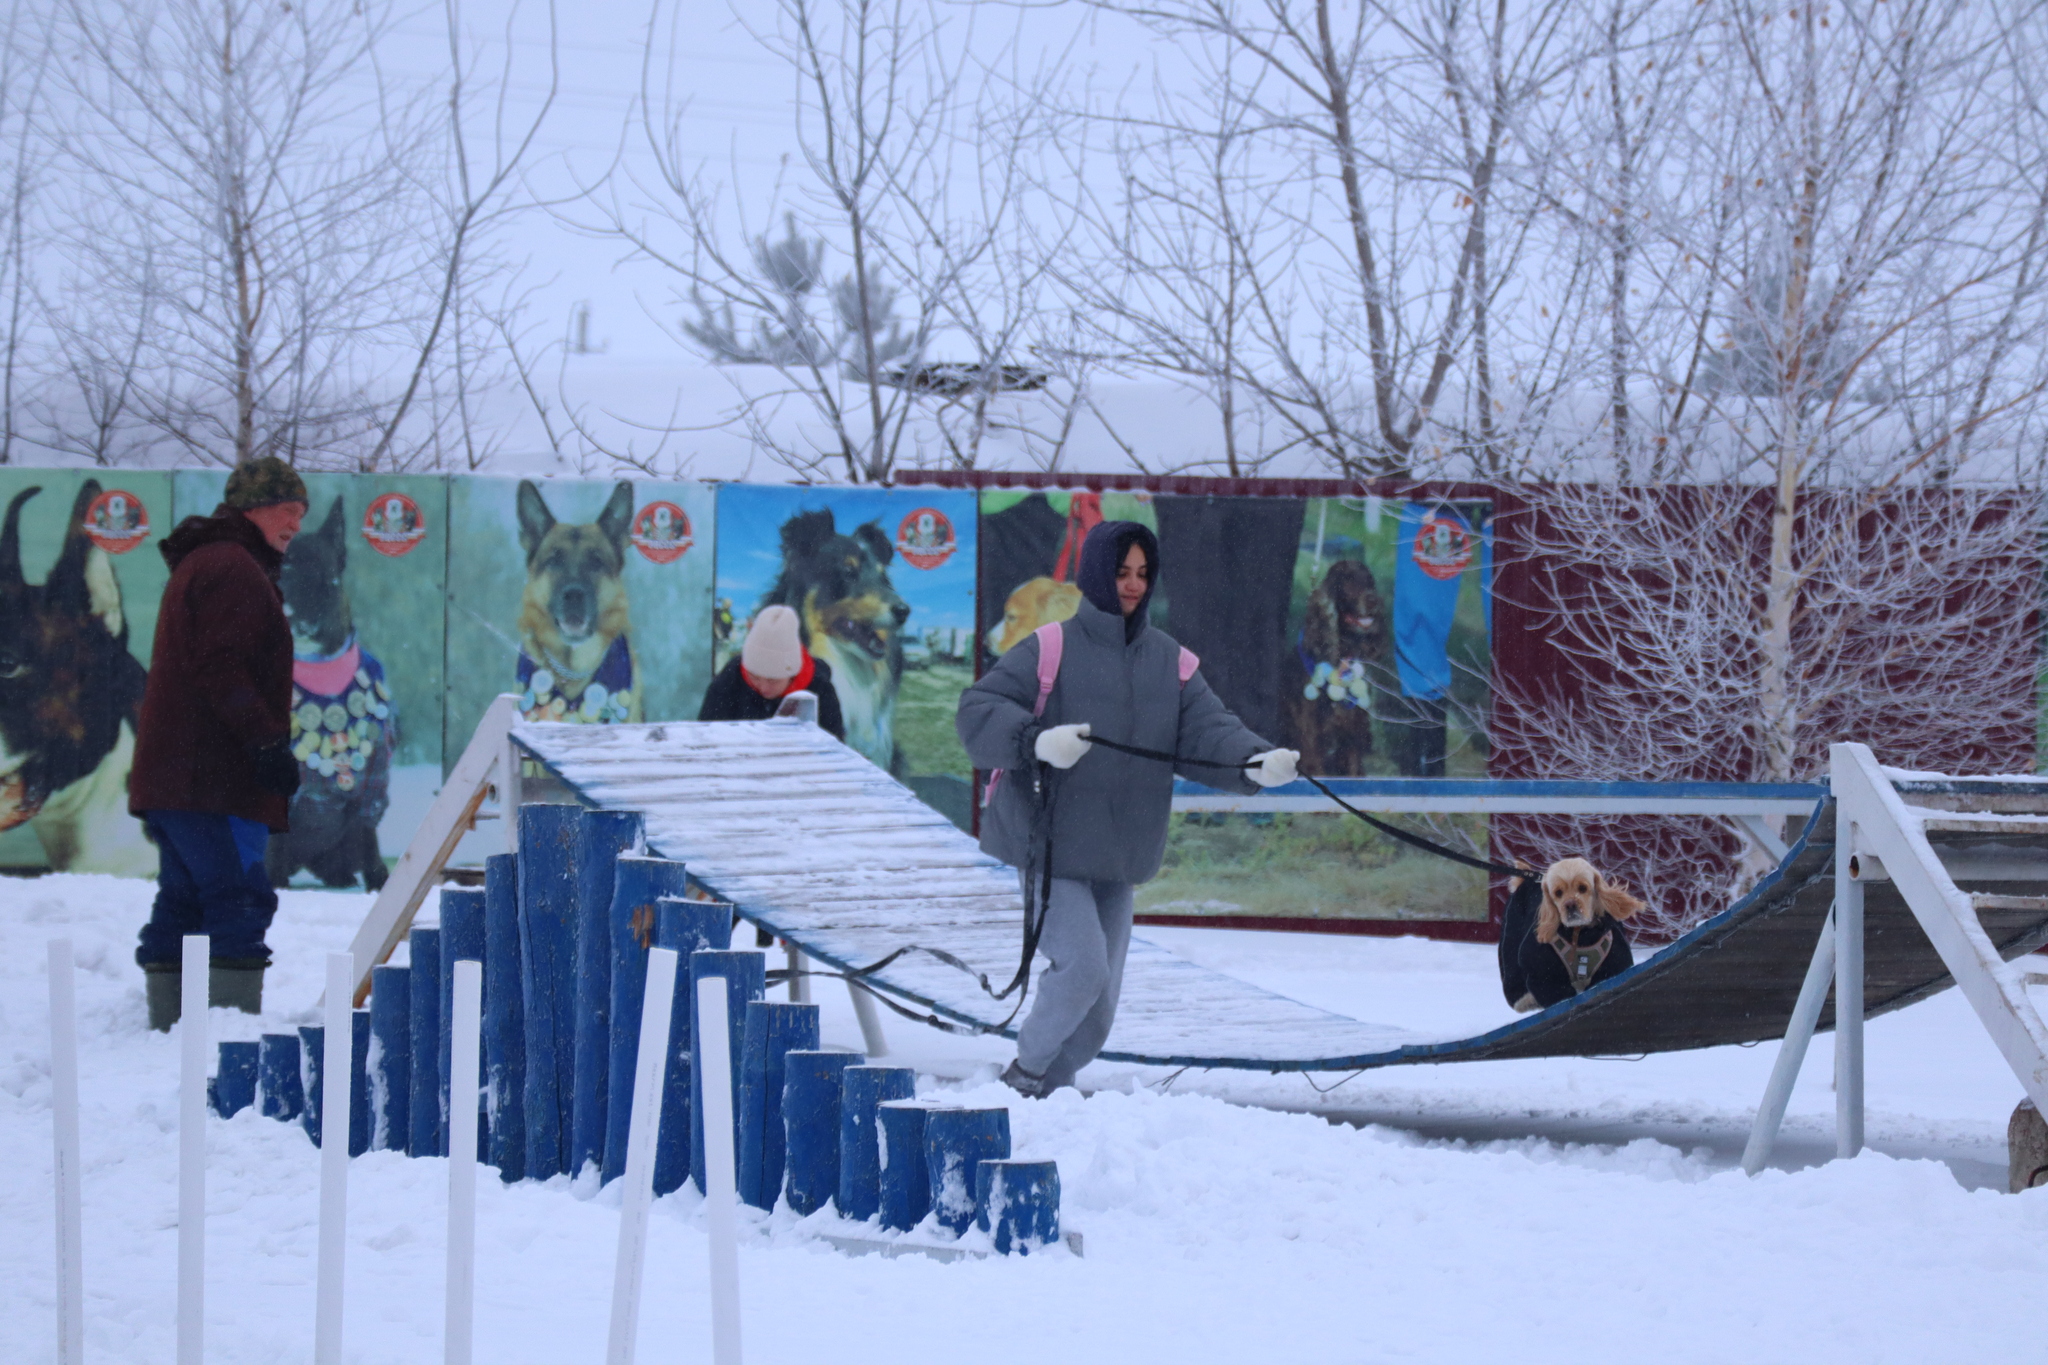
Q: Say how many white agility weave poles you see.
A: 6